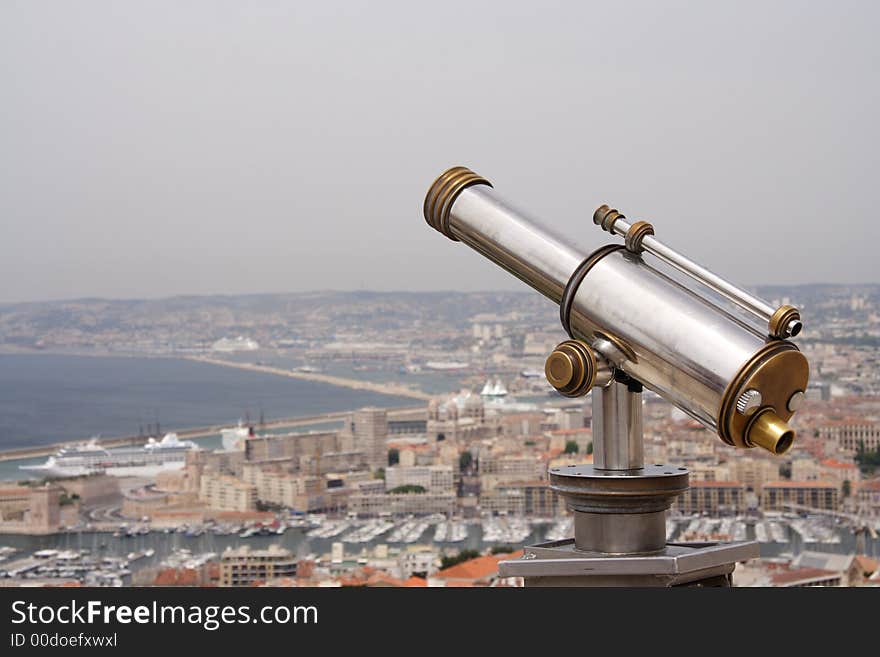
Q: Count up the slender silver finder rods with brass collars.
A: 1